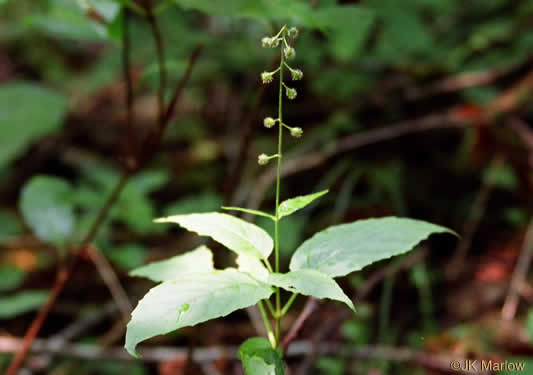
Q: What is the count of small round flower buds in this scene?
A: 10